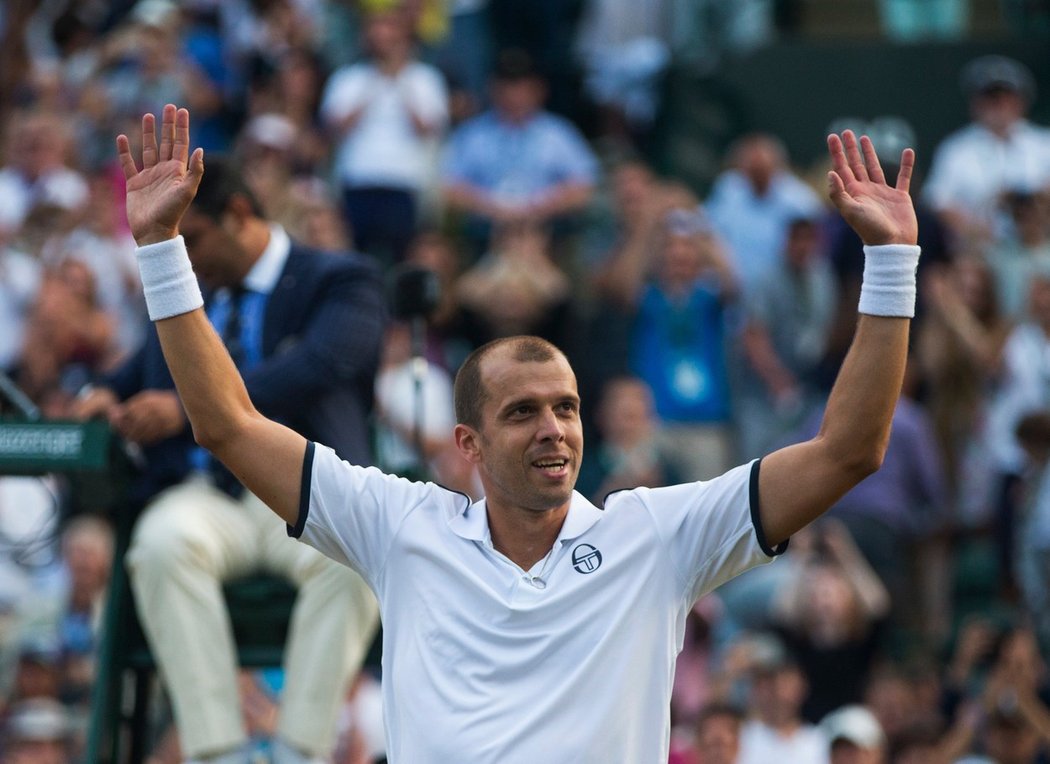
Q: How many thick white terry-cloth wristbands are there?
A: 2